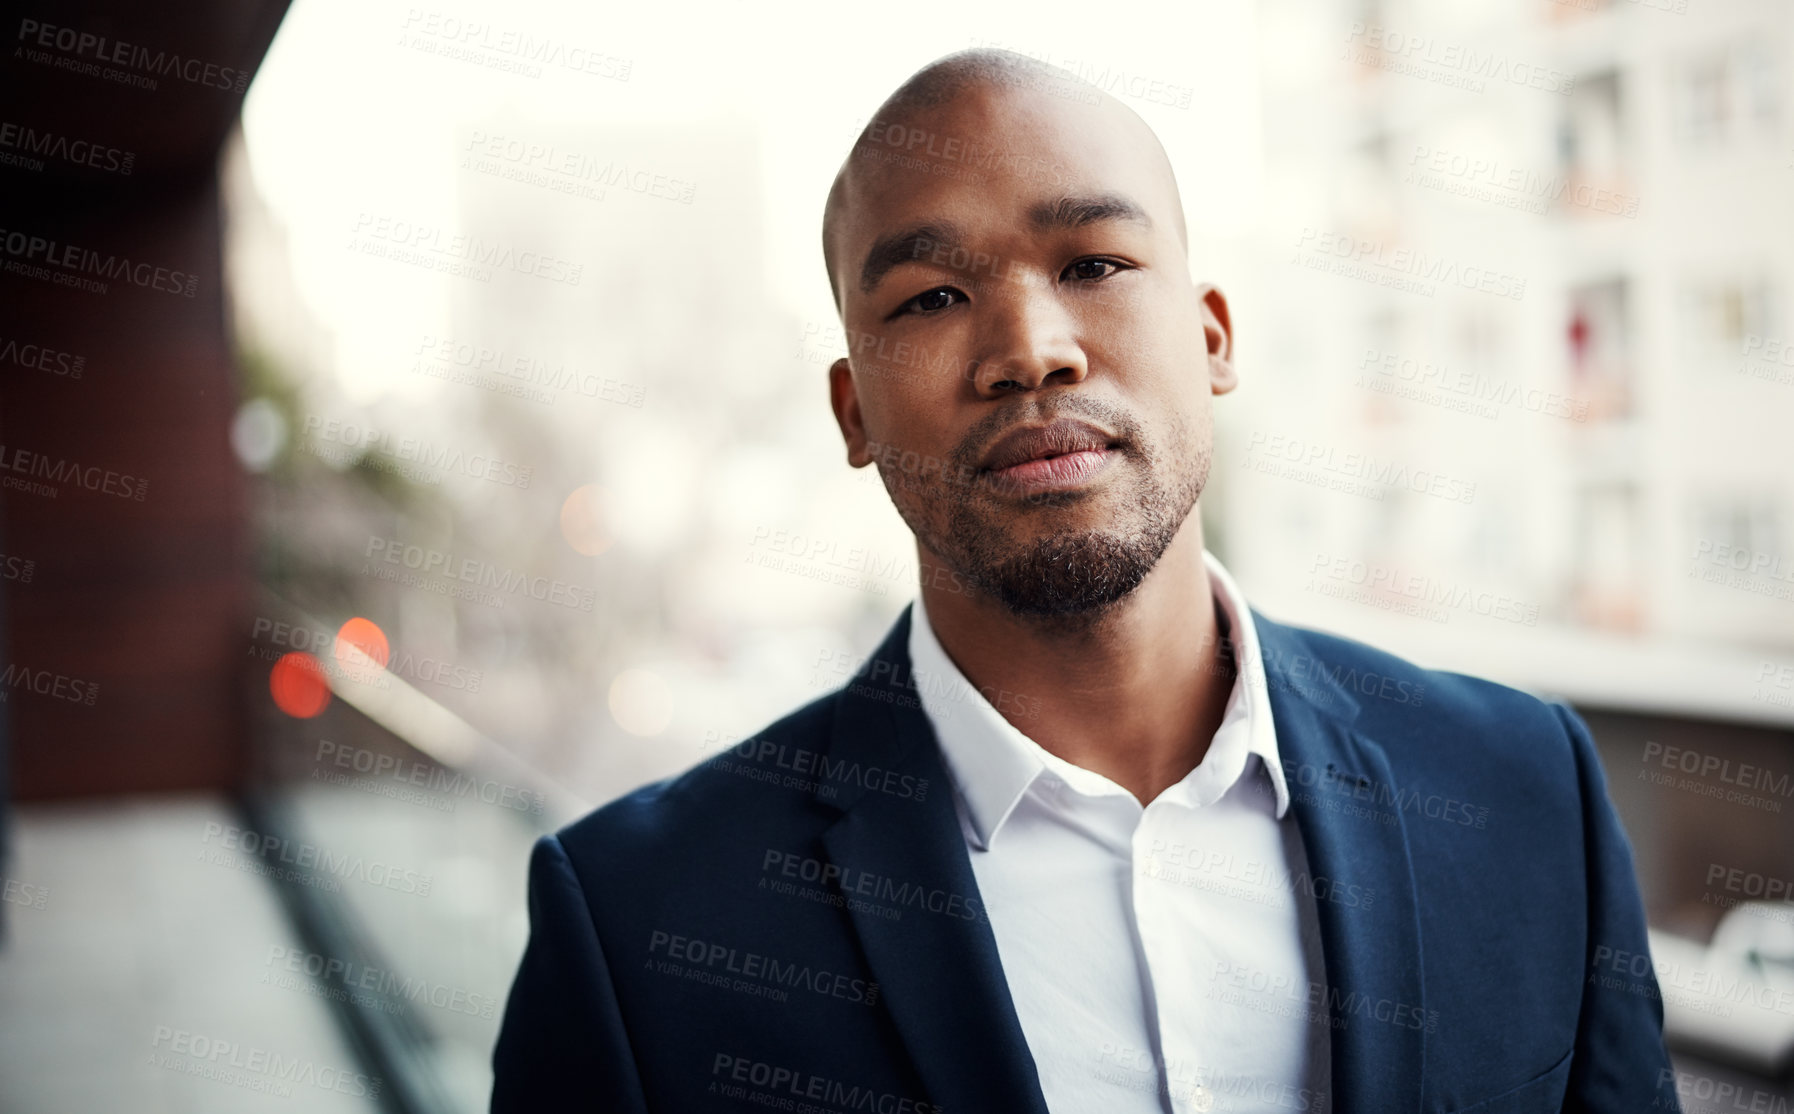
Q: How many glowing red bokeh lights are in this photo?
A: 2